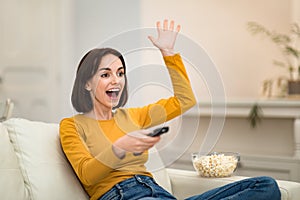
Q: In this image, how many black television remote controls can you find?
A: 1